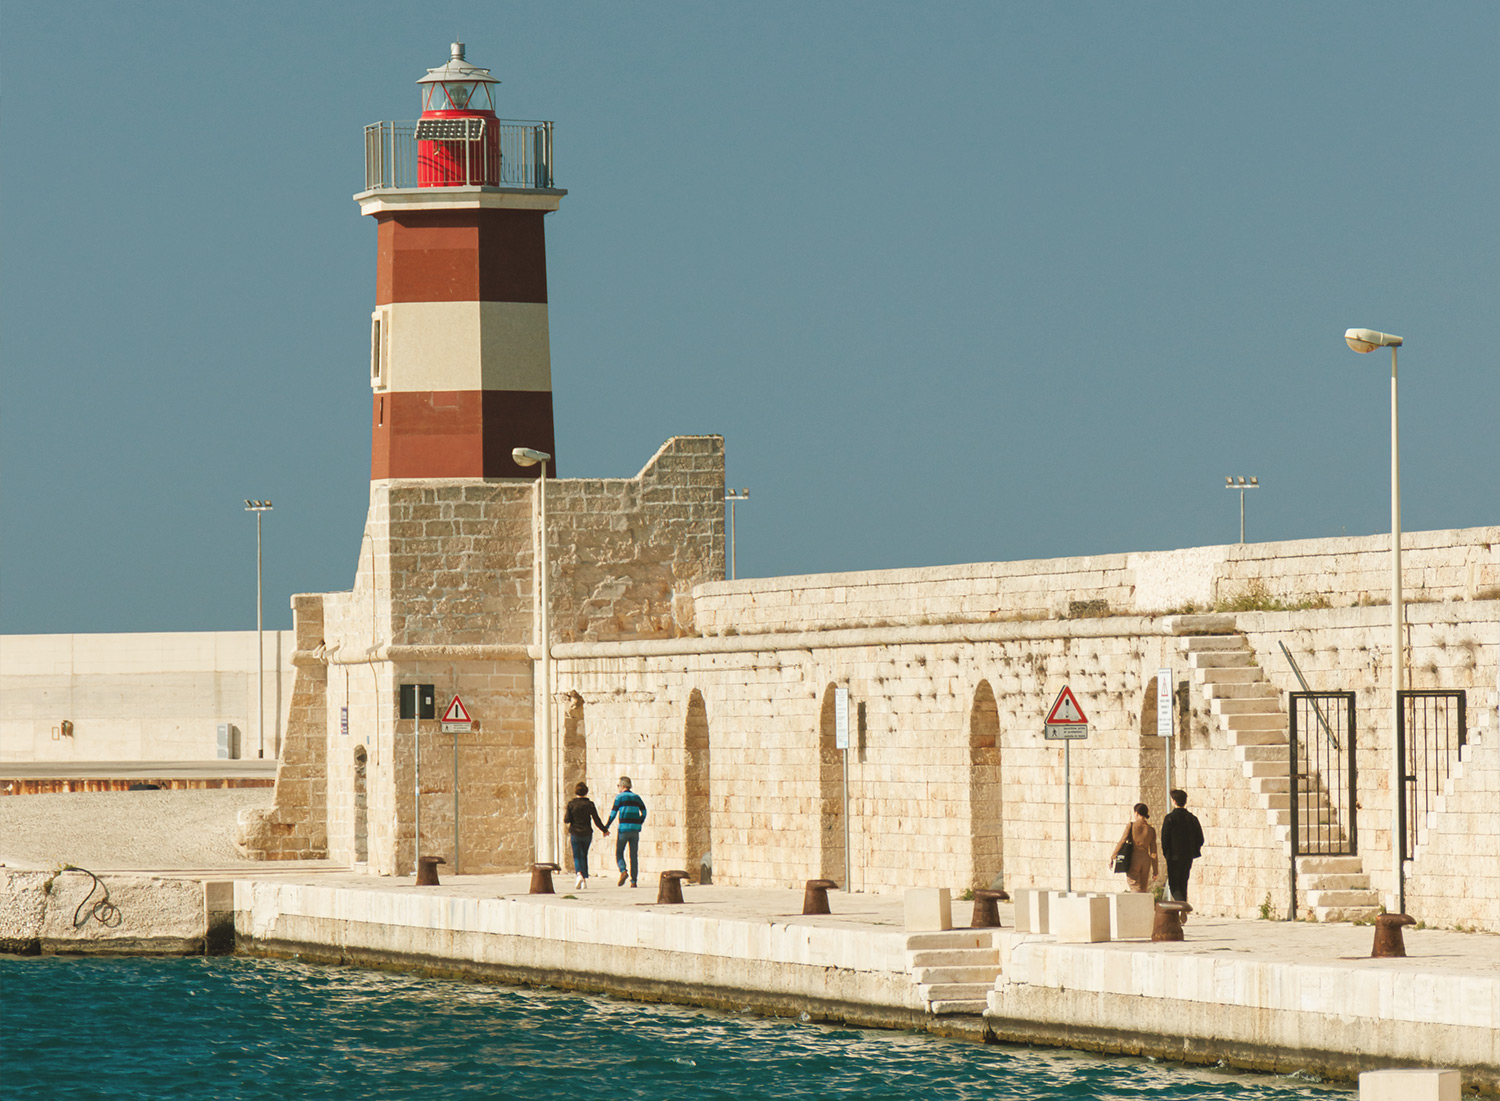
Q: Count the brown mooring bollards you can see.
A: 7